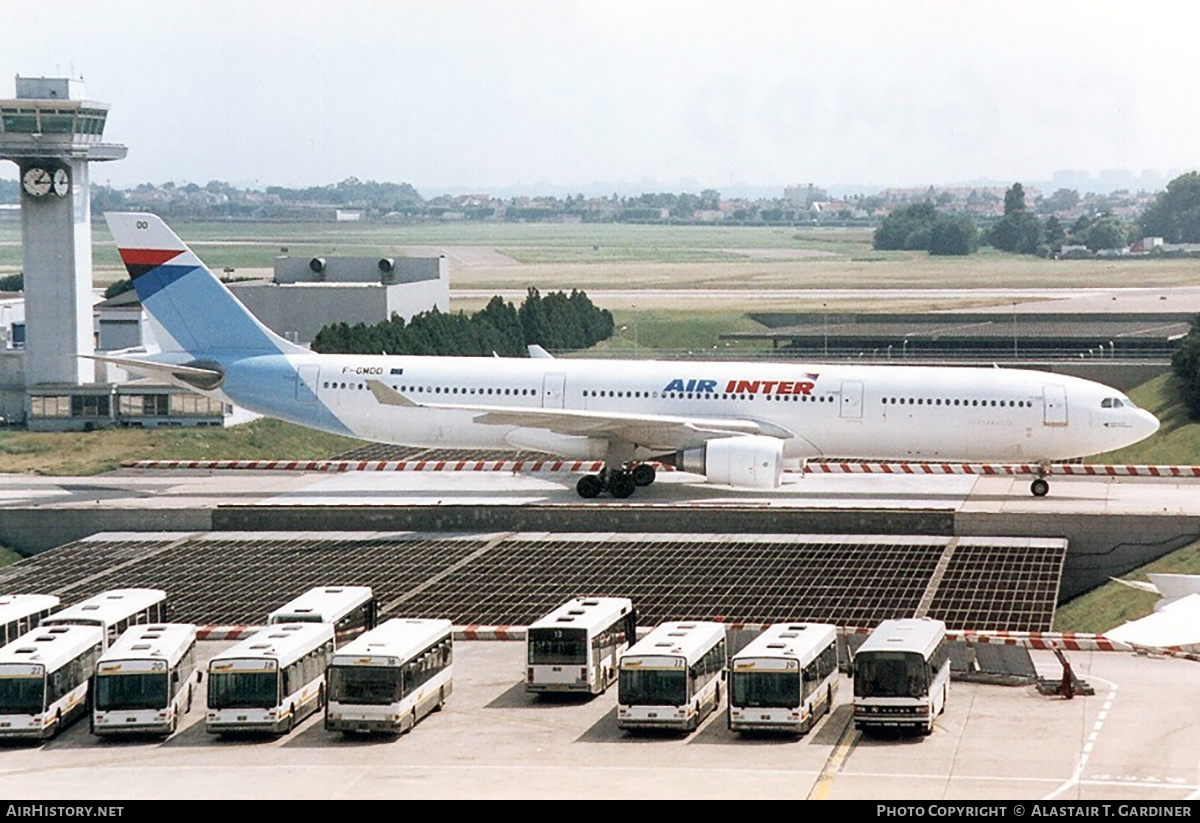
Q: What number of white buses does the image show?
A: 11